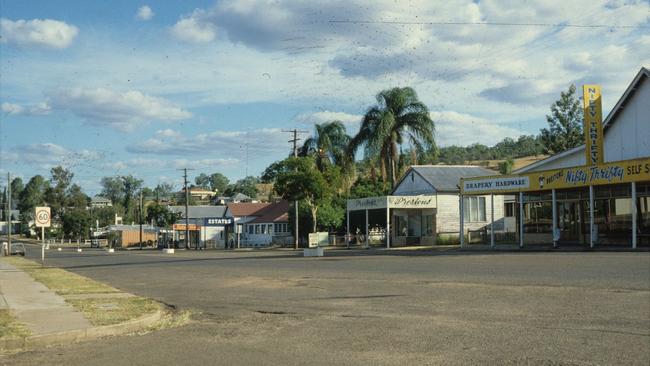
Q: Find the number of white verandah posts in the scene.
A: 9